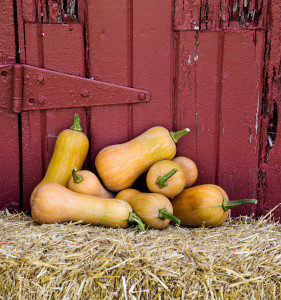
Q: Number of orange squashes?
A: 7